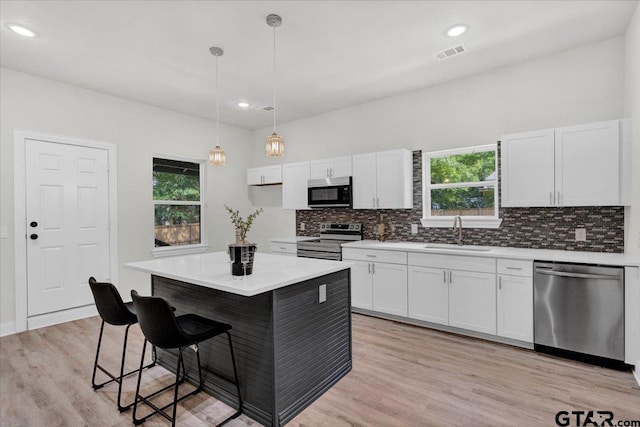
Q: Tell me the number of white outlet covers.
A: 4